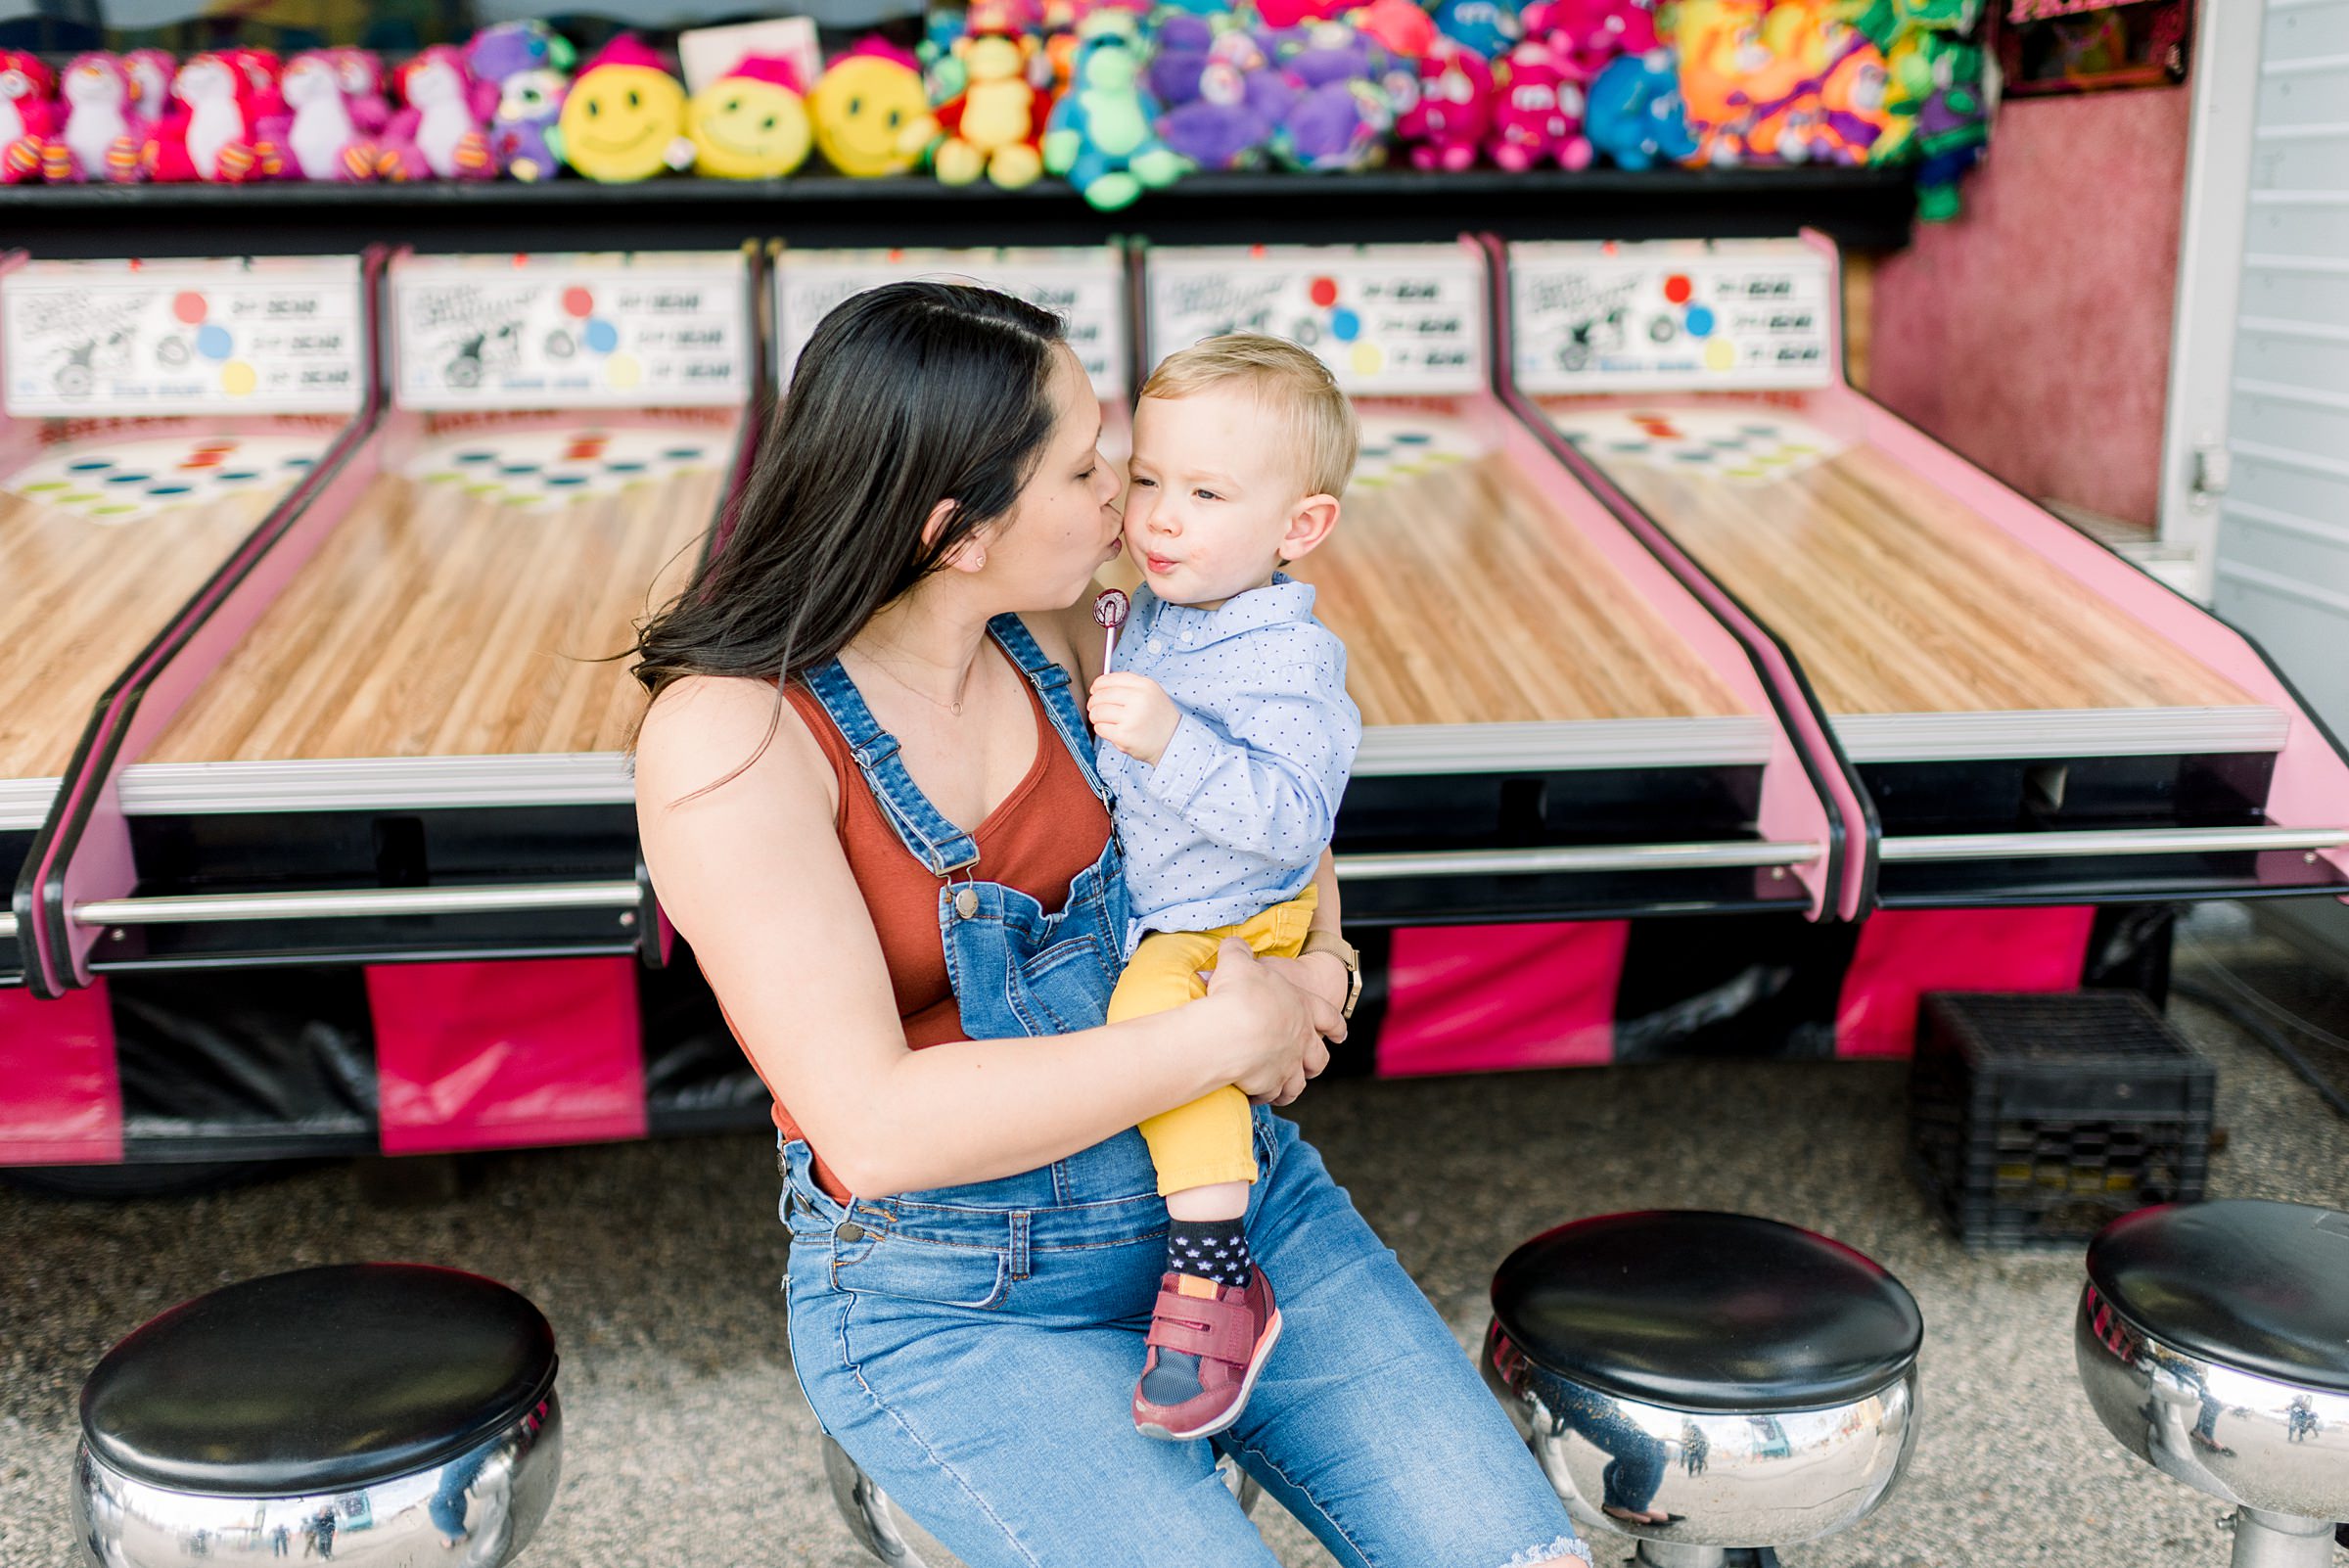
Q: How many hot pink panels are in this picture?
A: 4